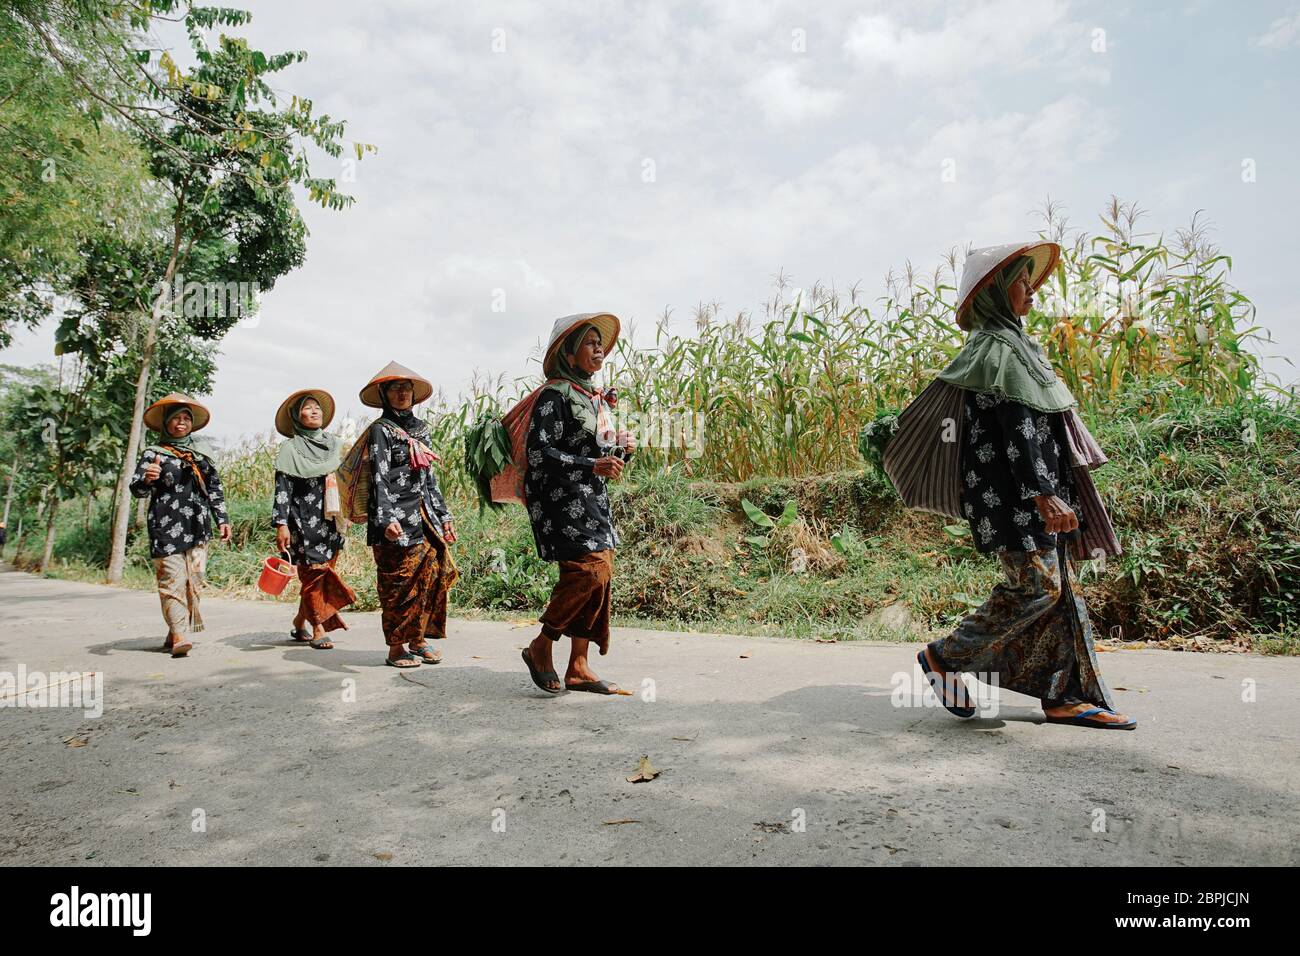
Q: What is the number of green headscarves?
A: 4